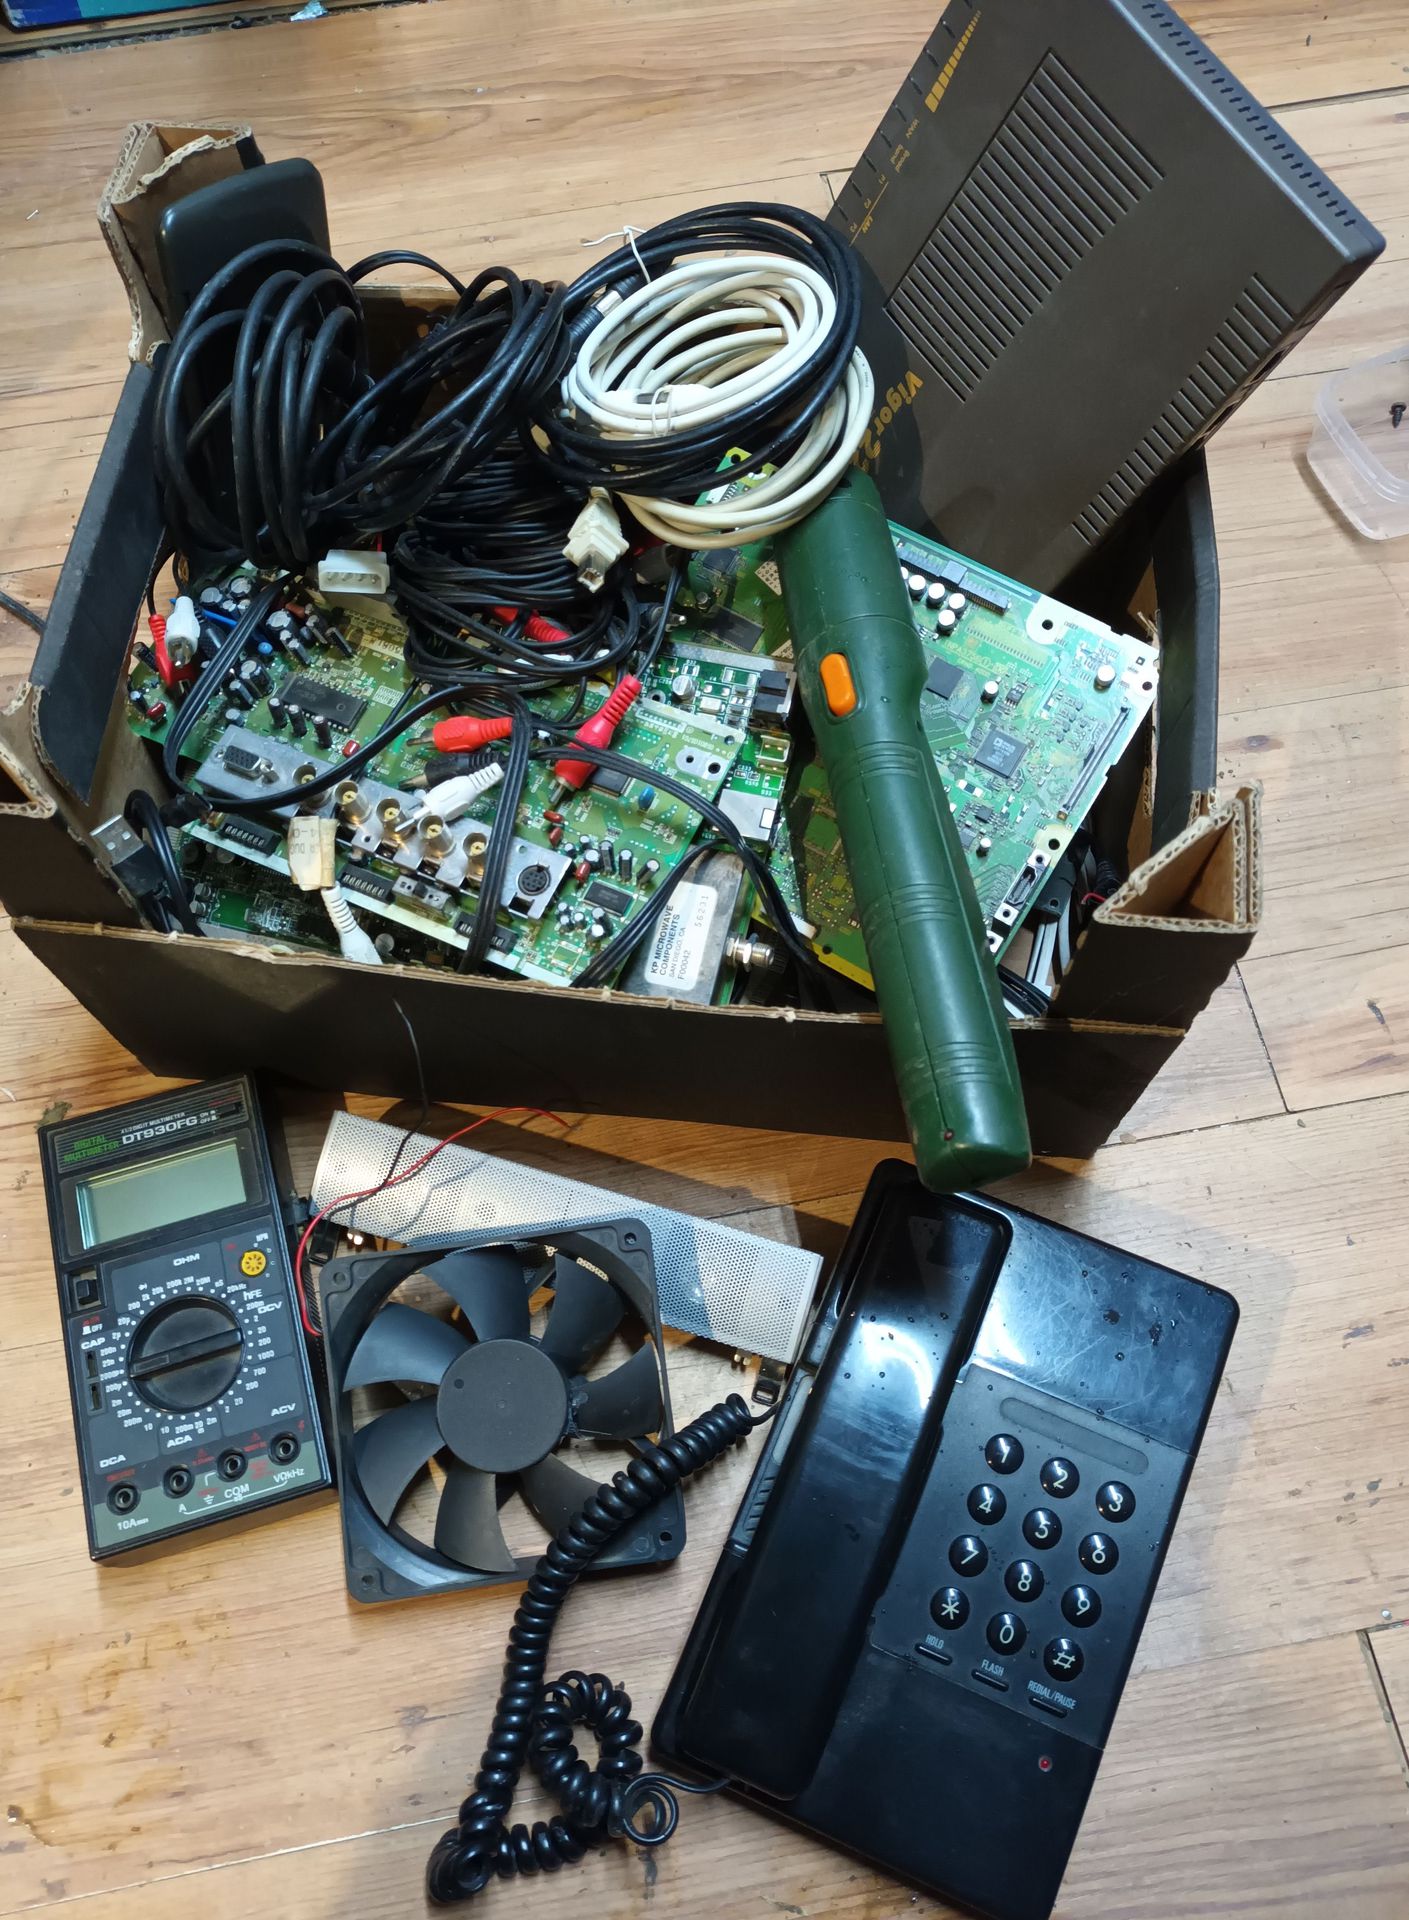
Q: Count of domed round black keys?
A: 12